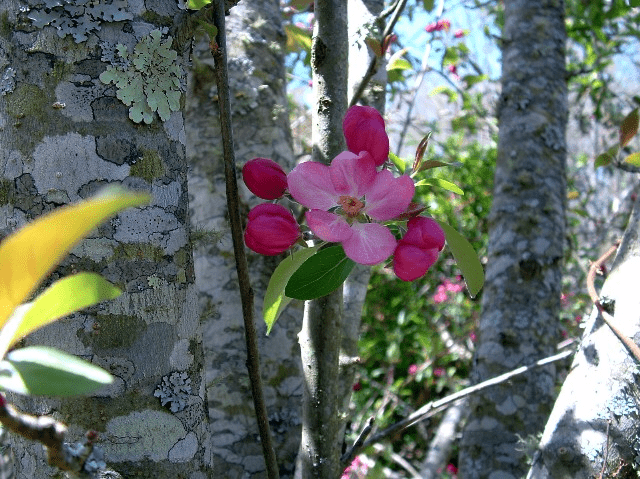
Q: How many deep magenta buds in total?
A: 4